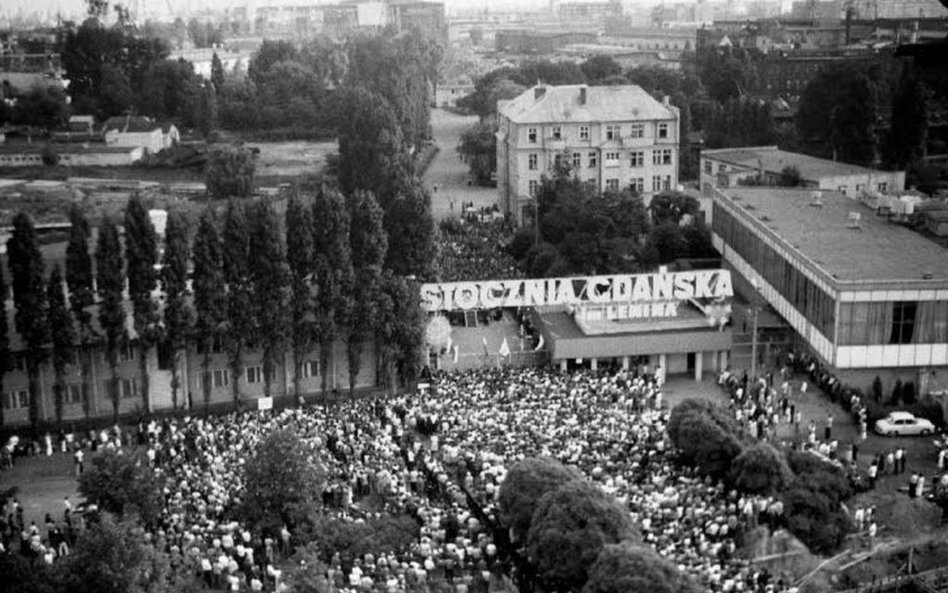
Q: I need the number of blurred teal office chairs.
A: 0